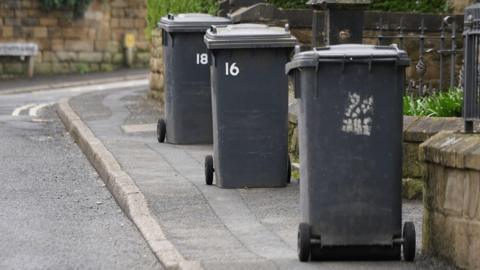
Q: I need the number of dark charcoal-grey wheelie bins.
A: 3